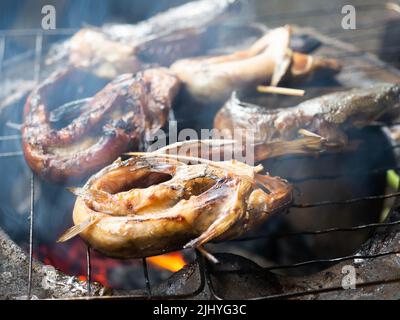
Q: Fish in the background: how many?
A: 4